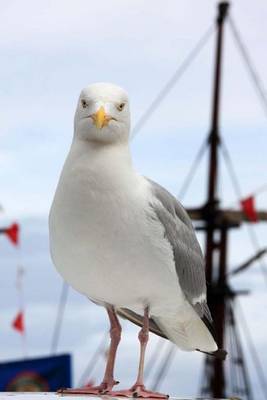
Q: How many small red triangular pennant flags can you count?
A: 3